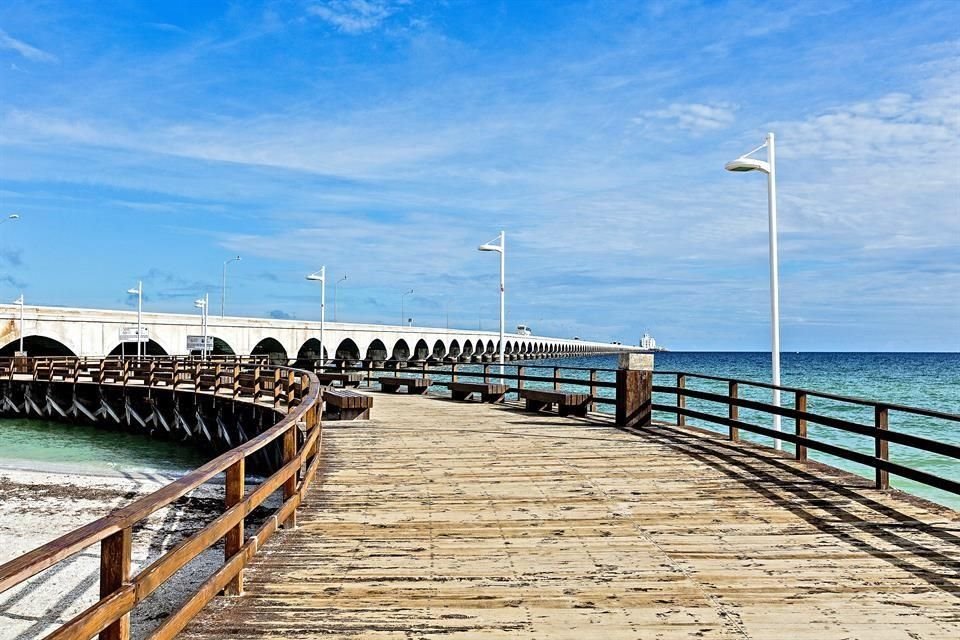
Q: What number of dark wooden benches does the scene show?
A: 5